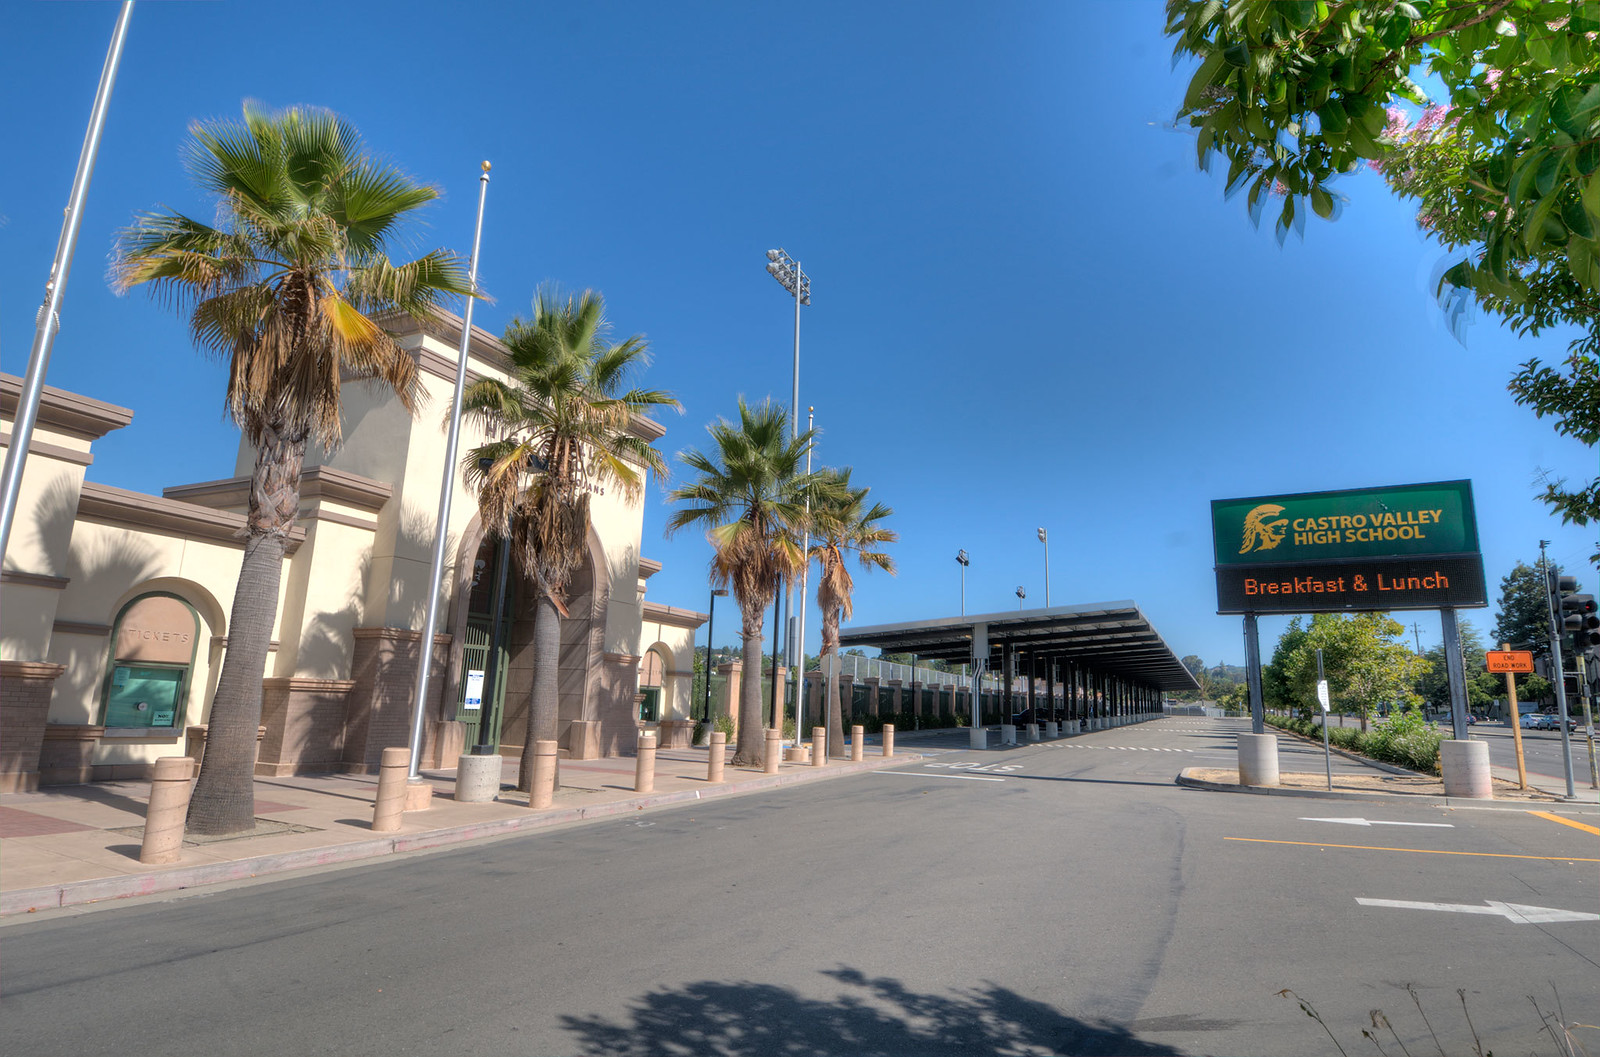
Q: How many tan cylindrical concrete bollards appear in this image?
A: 9